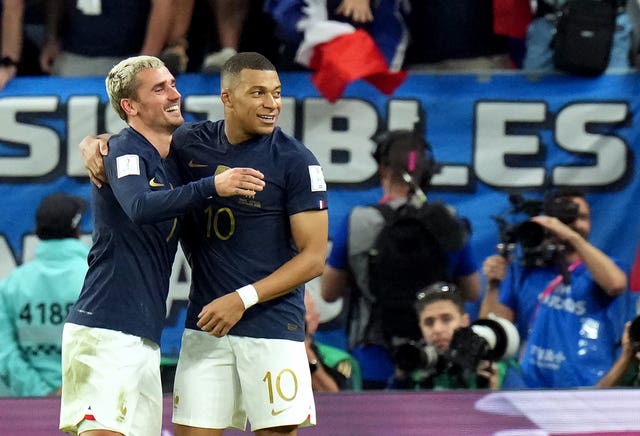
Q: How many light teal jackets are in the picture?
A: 1